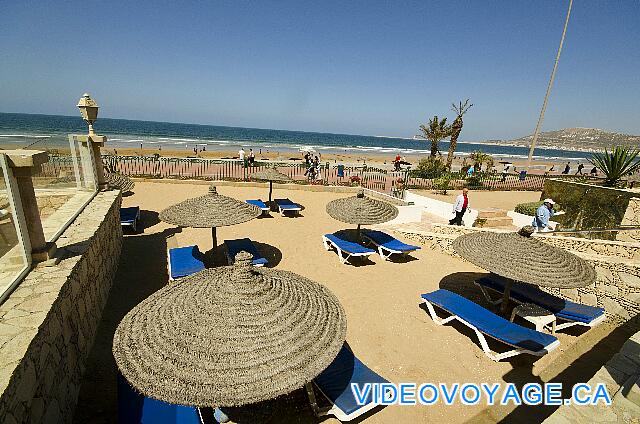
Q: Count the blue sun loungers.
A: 11